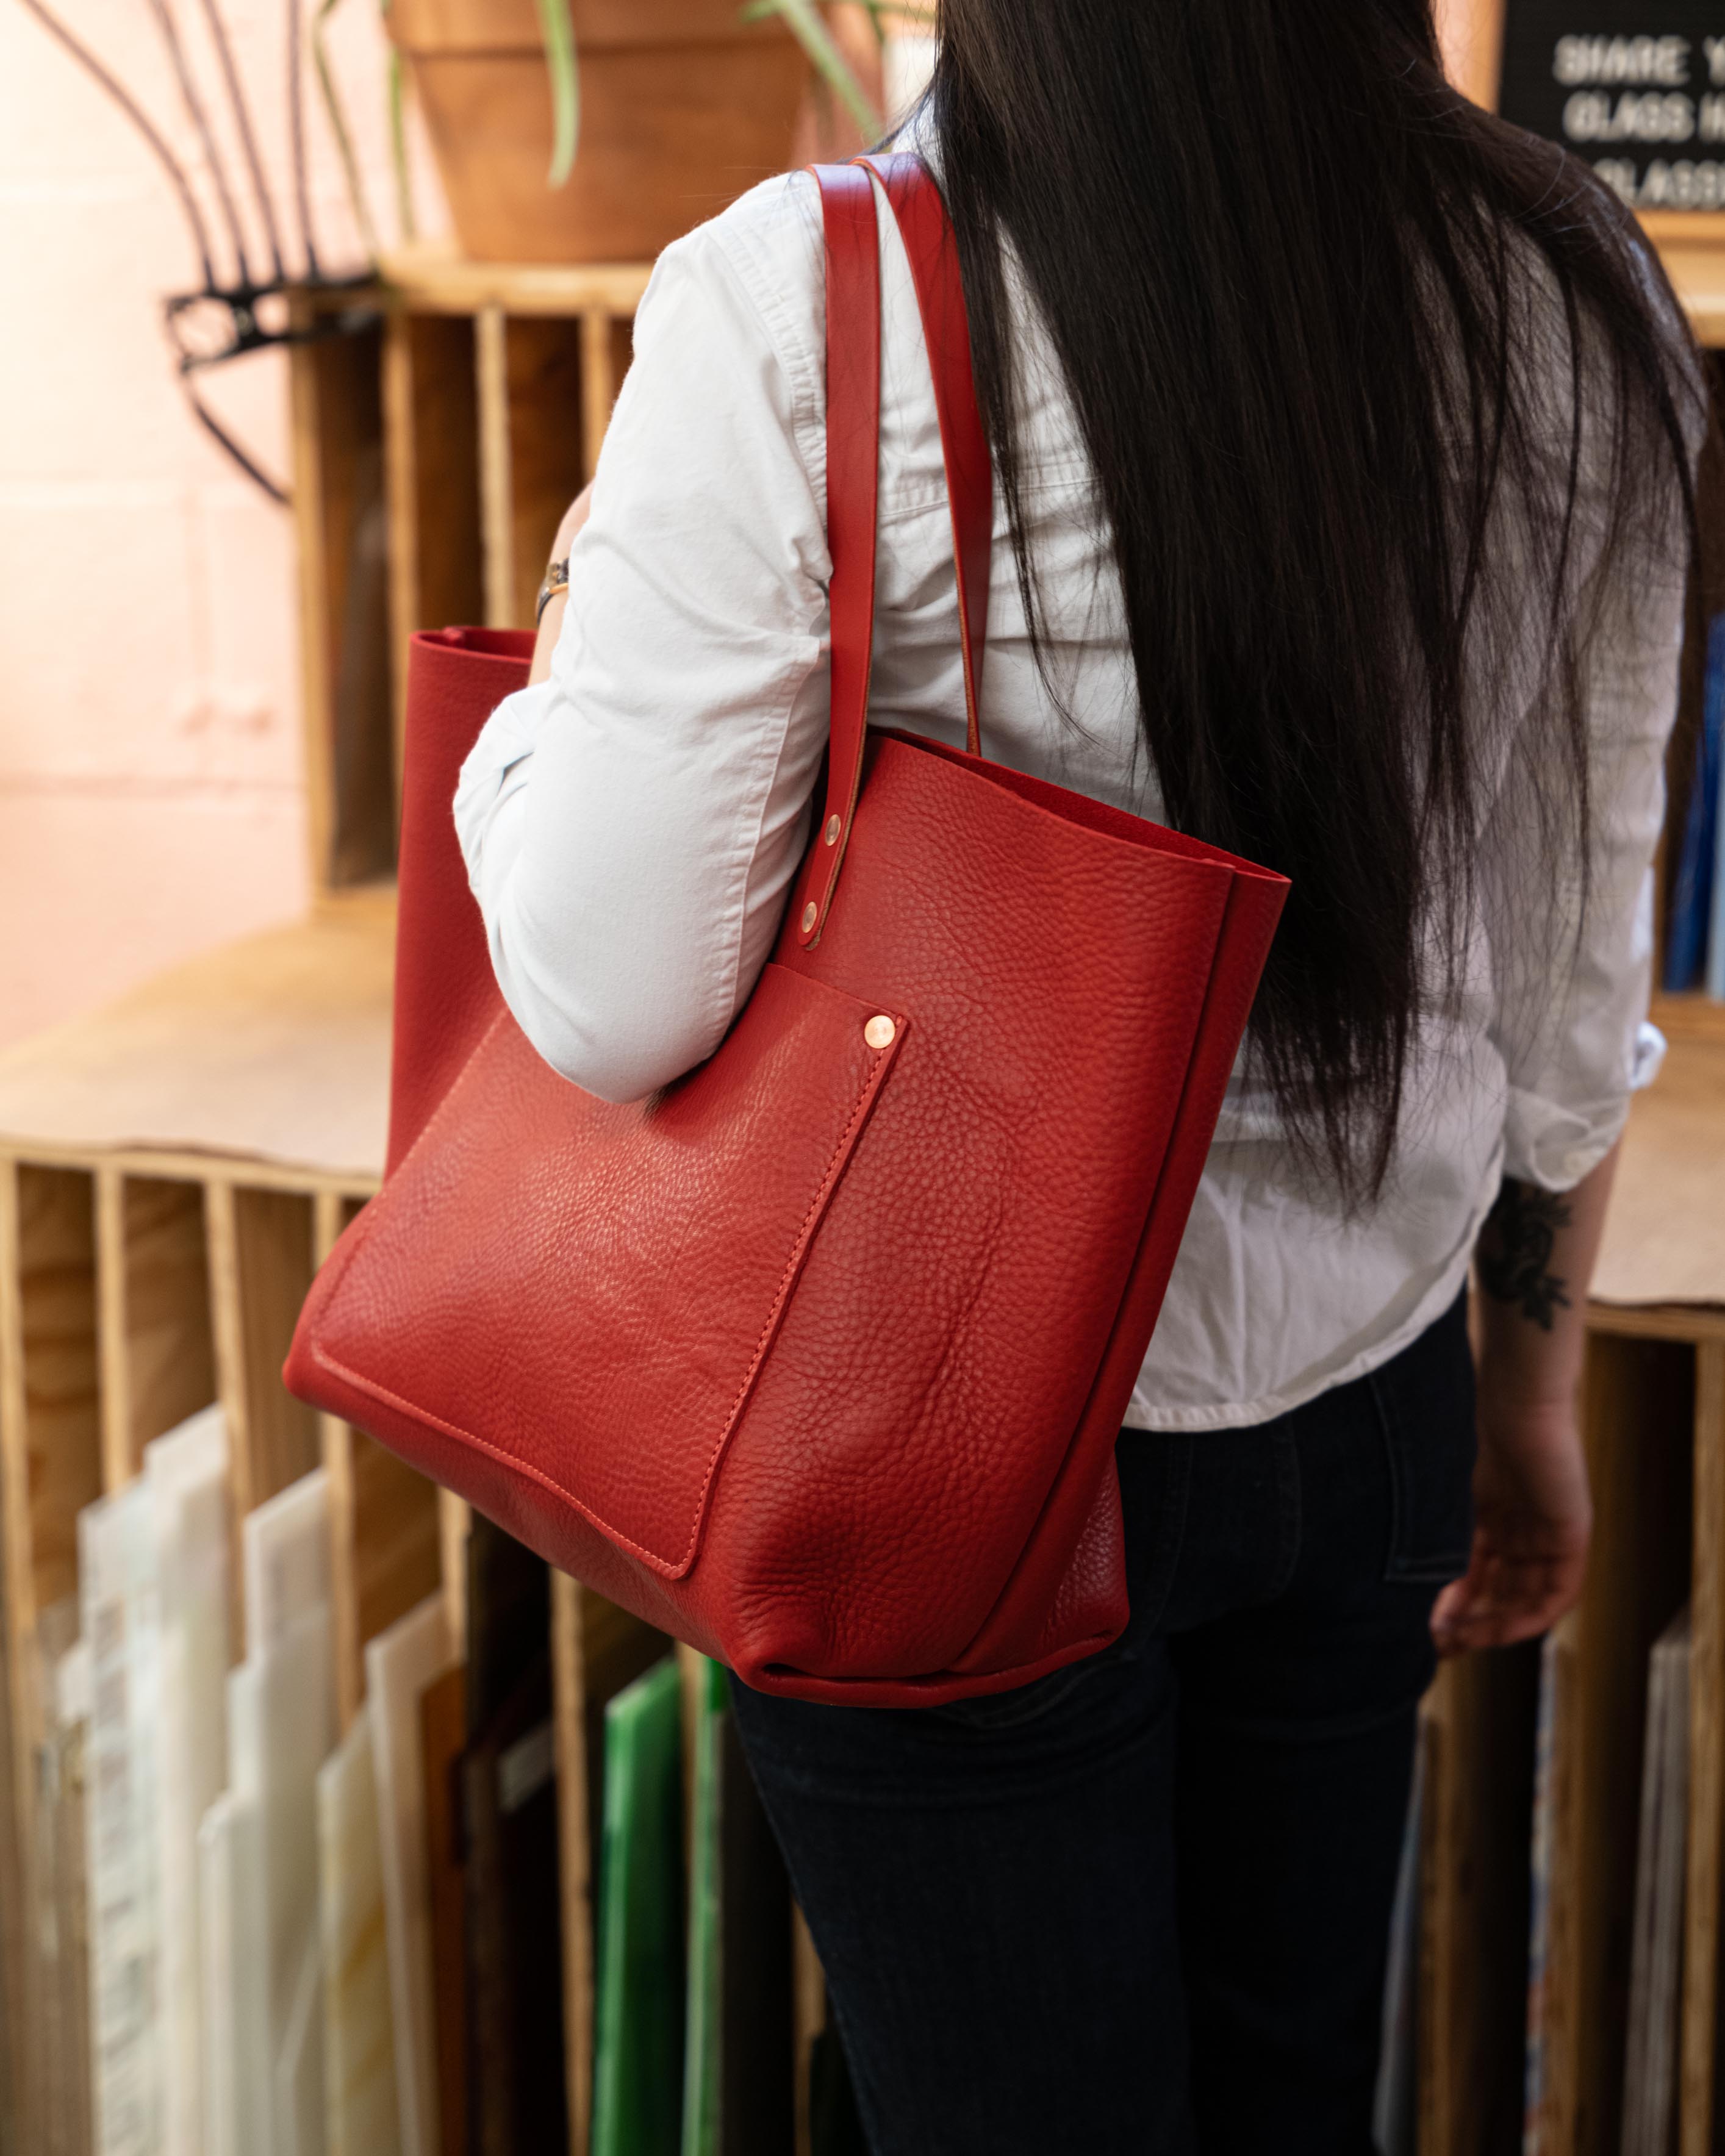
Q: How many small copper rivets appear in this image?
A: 3